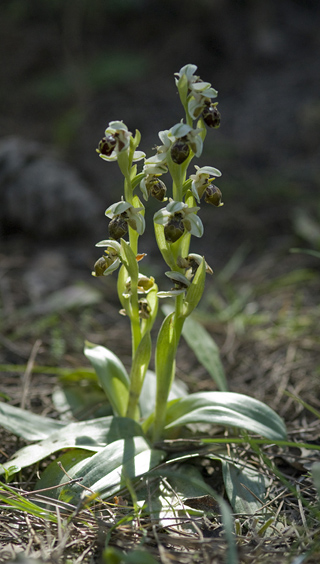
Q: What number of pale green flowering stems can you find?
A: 2